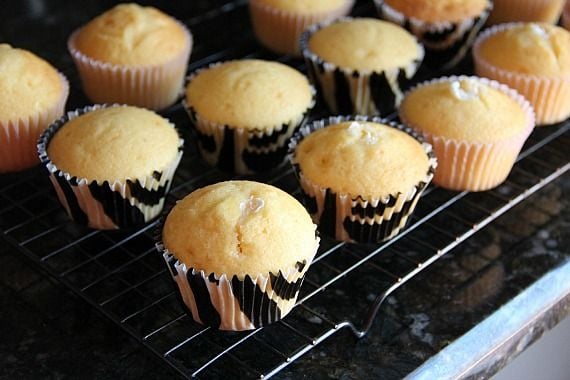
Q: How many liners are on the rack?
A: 12